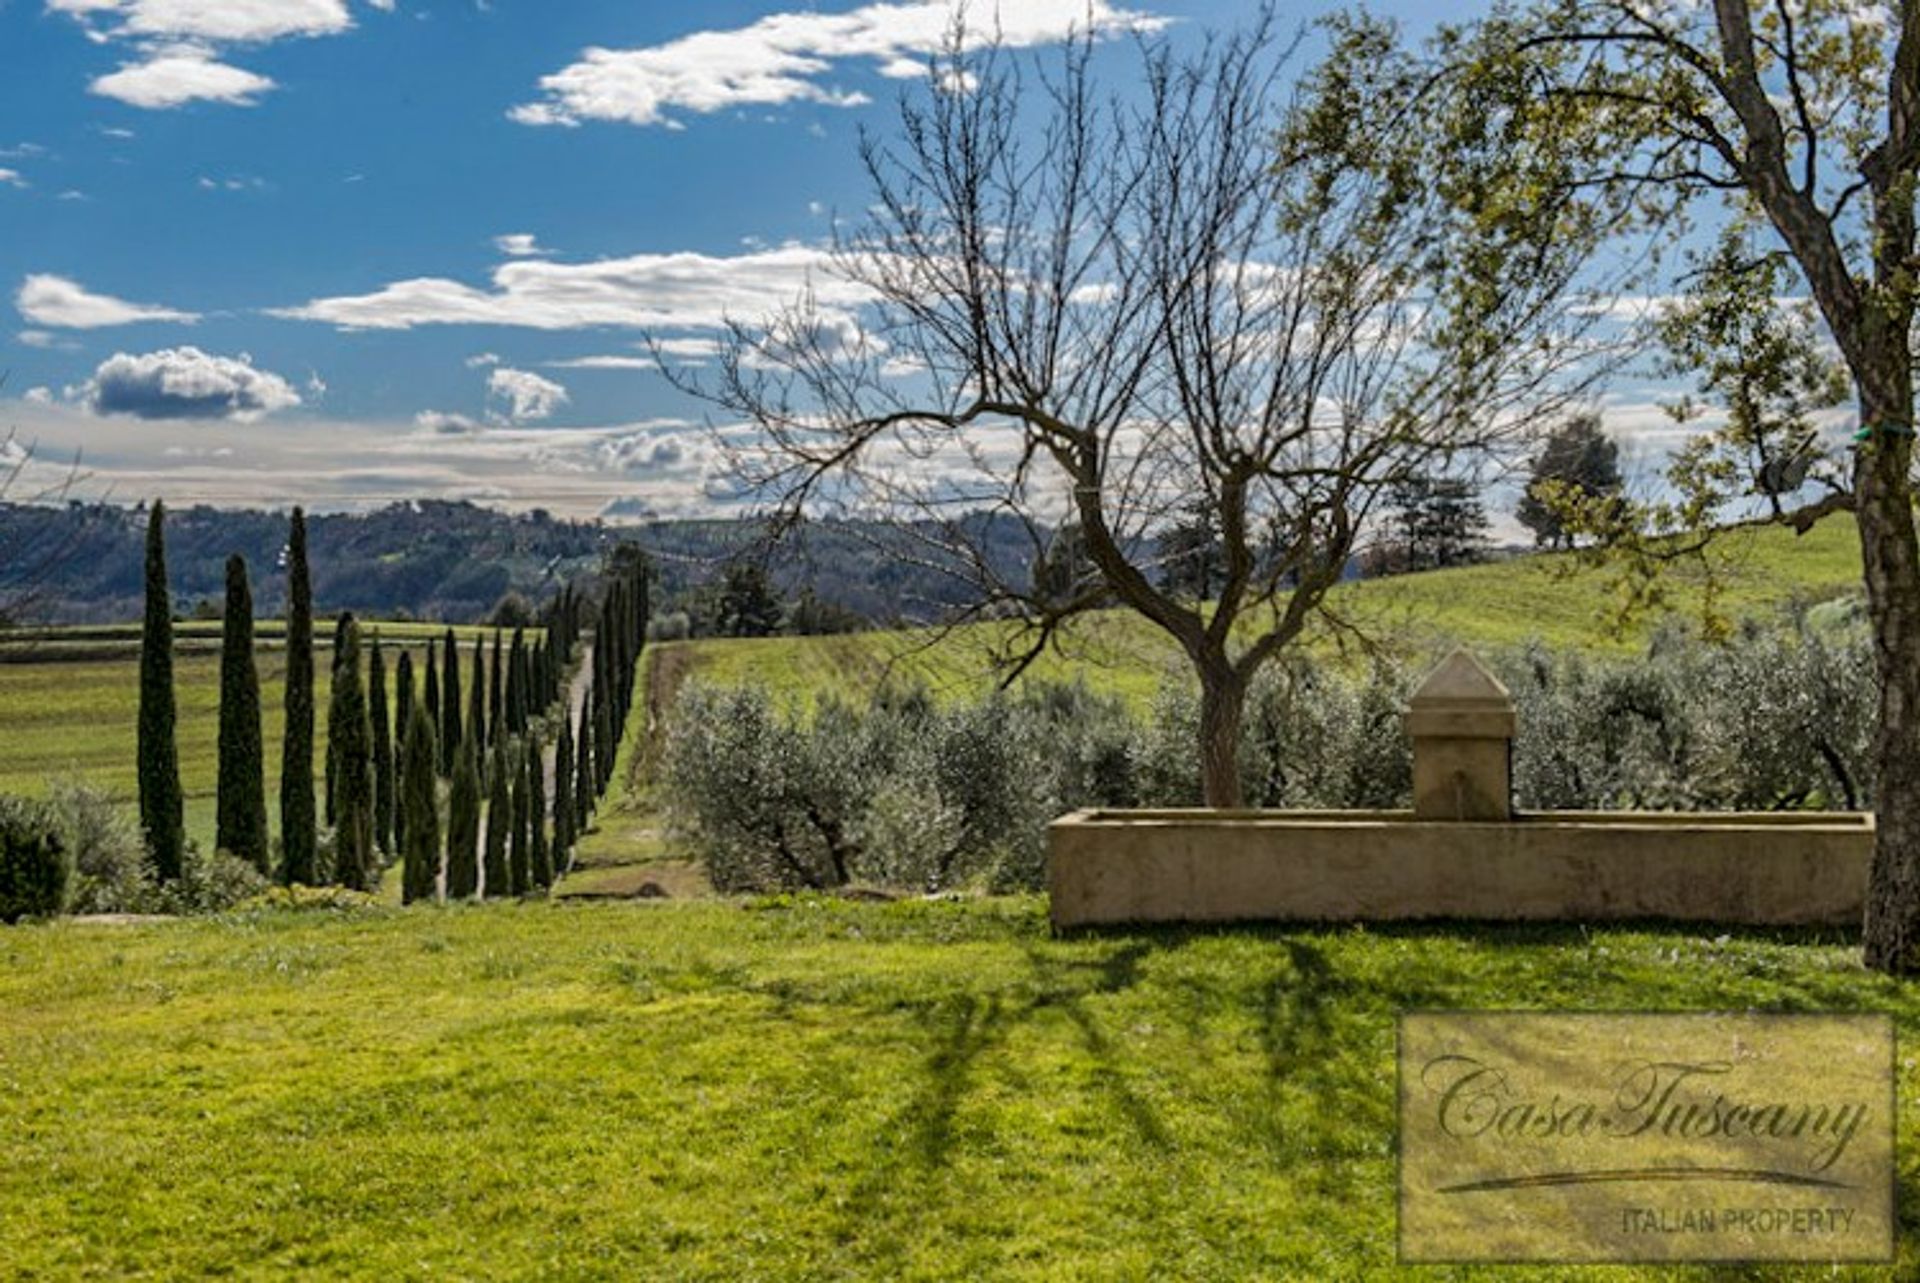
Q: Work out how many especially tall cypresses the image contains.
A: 3